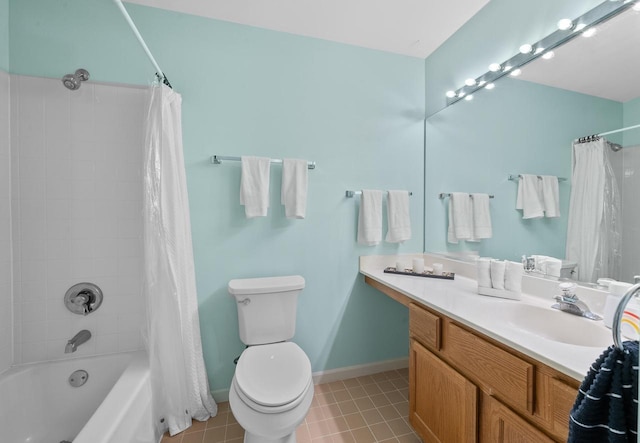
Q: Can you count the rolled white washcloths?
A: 3